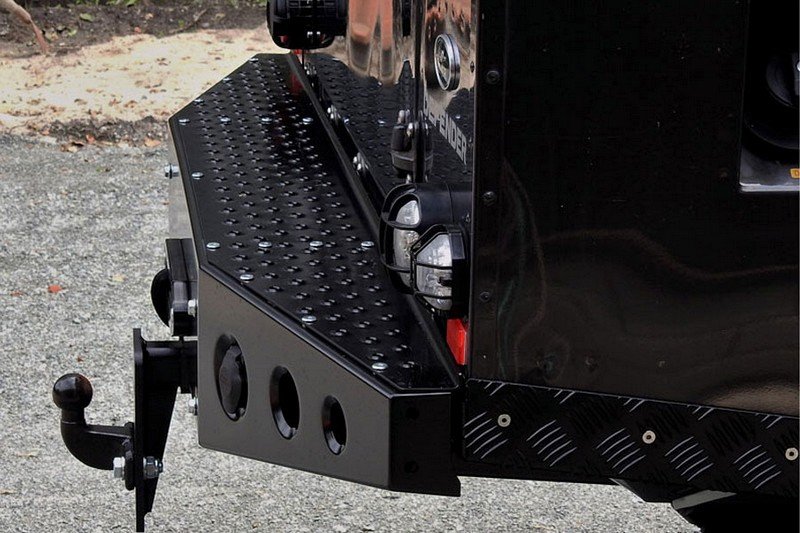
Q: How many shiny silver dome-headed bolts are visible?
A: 15